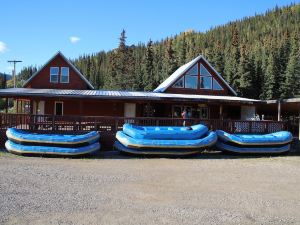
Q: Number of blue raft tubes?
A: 7